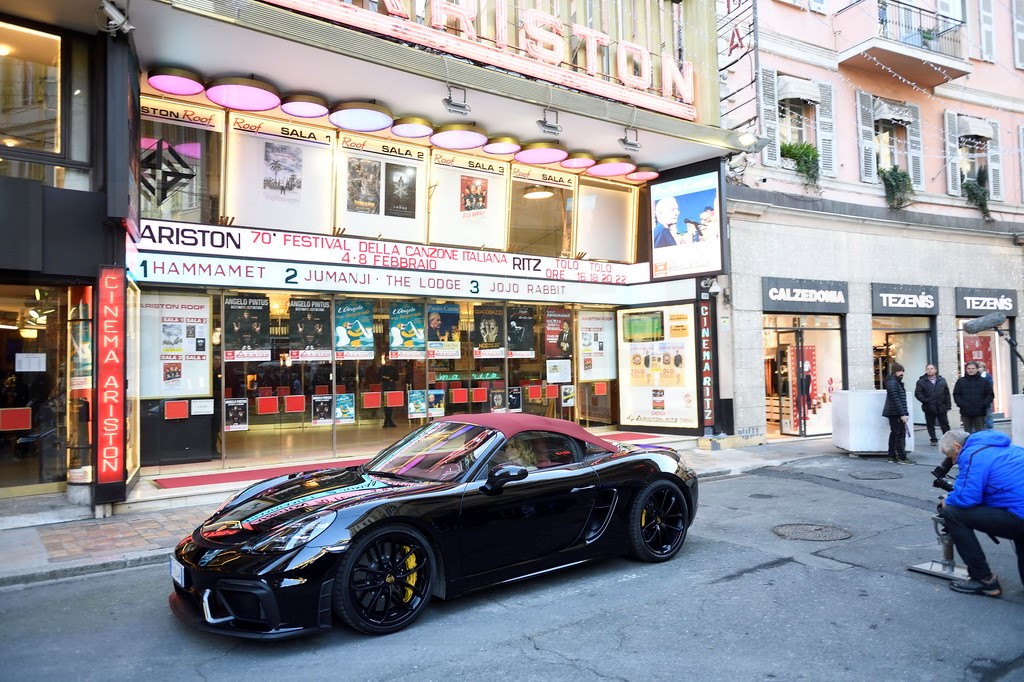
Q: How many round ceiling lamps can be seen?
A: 11